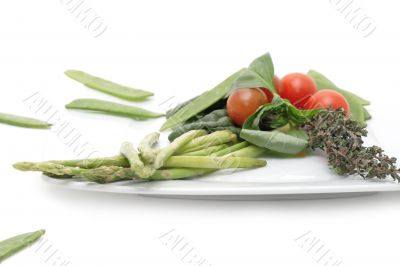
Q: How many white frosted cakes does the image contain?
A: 0